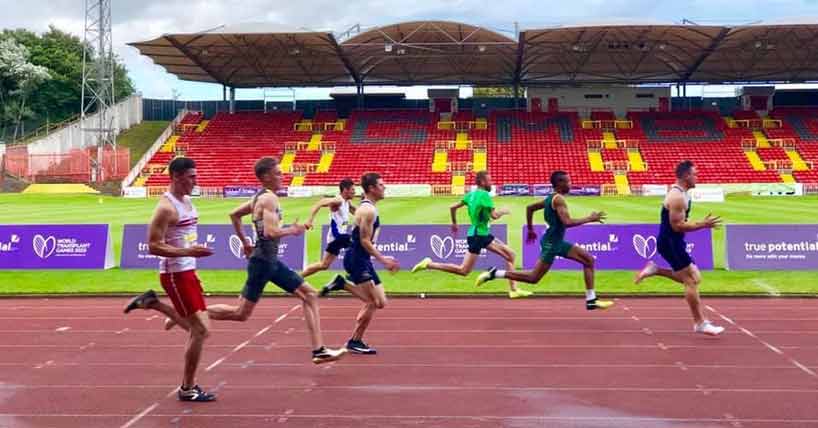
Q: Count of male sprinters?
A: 7